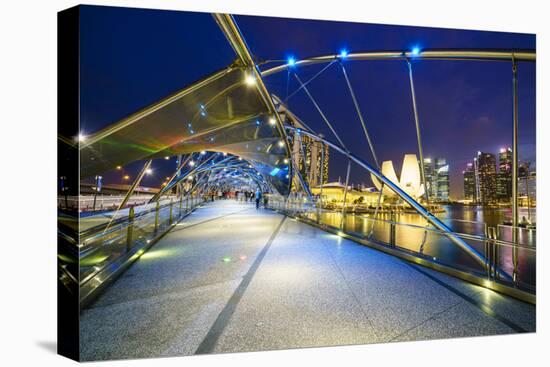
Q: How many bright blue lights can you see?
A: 3